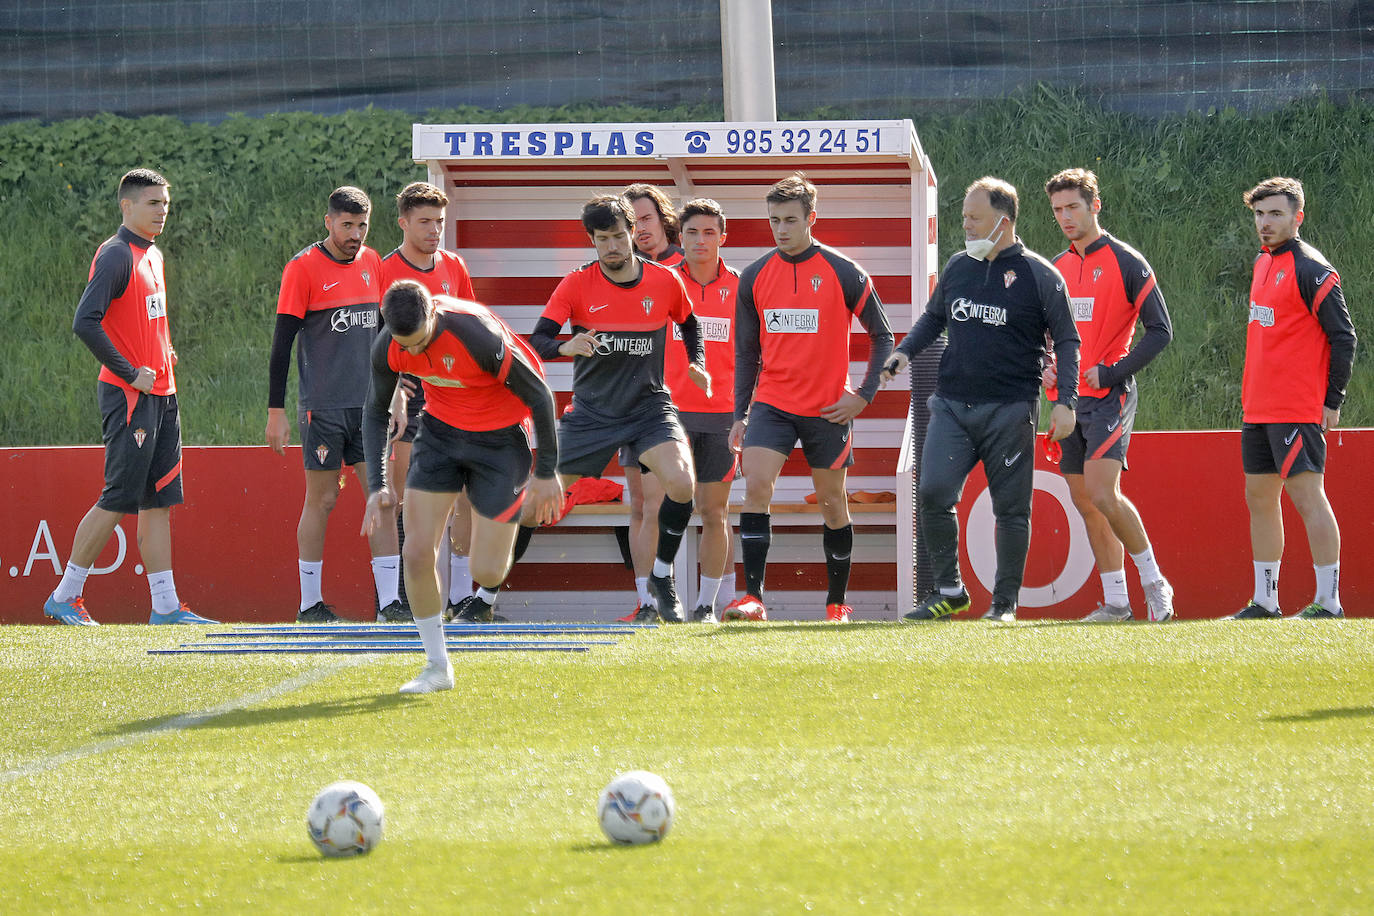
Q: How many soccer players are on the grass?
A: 10